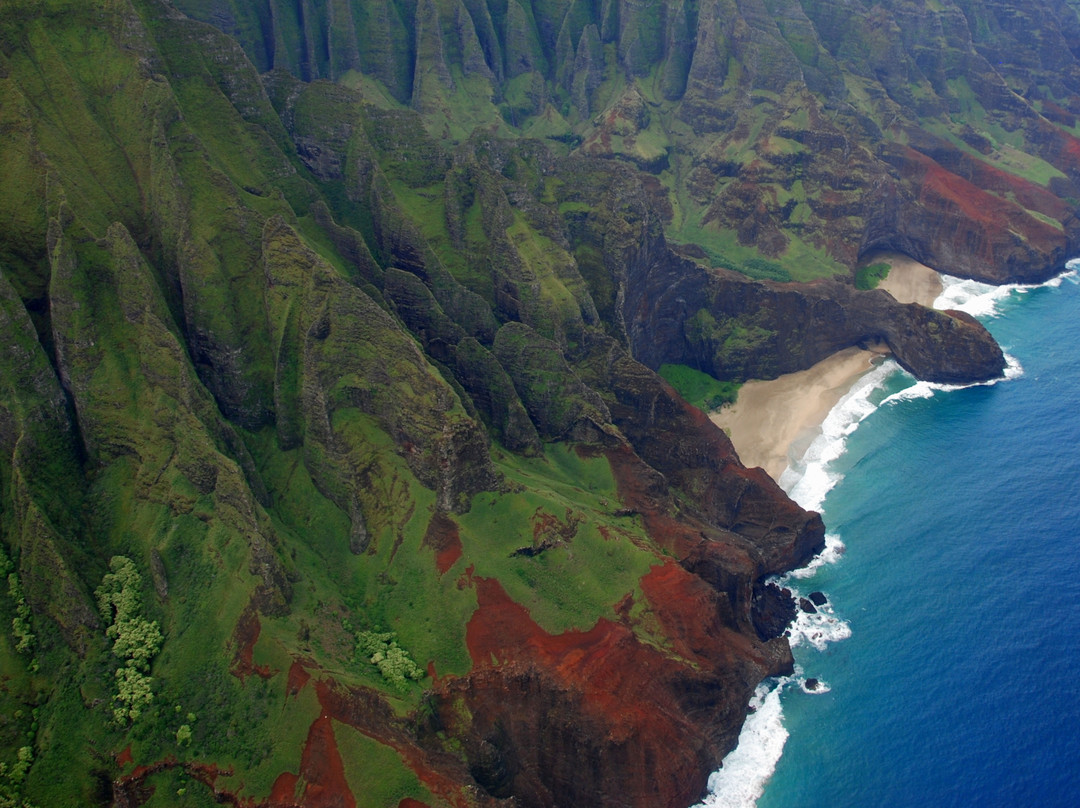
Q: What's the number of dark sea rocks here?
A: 3